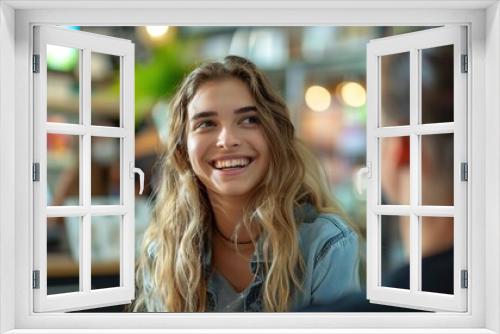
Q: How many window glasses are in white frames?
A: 12